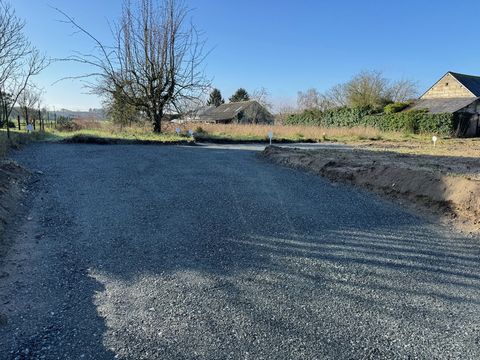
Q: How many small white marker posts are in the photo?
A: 5